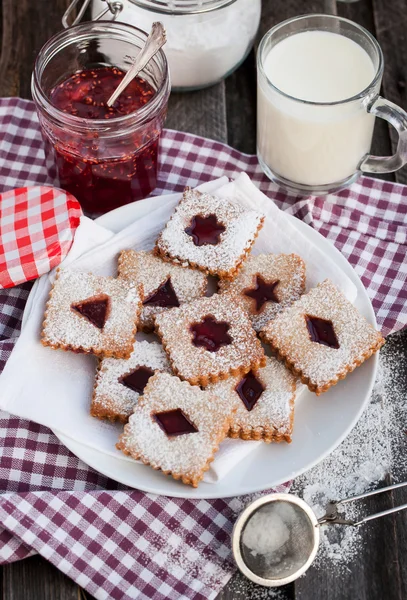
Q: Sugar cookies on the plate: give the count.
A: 9